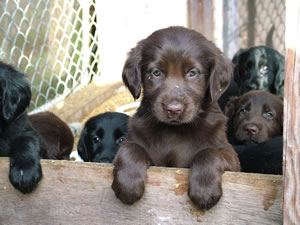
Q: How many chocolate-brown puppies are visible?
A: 3